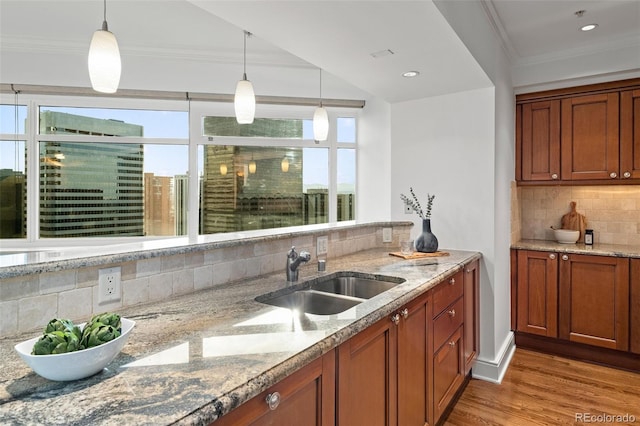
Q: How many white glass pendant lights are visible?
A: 3